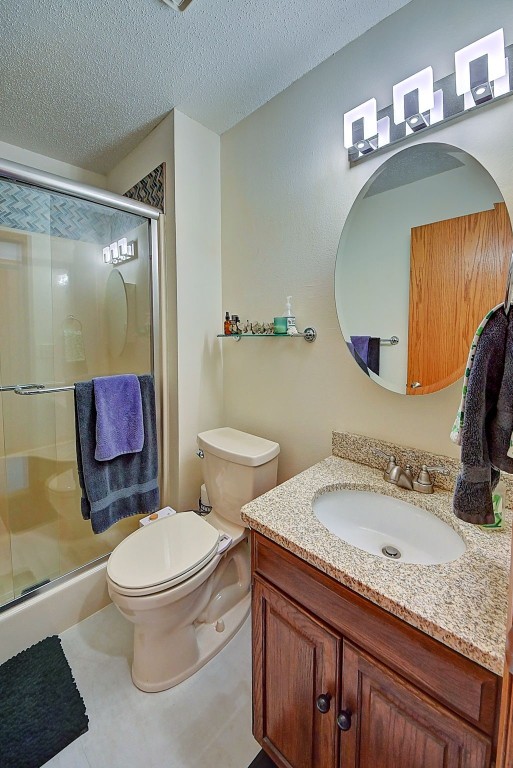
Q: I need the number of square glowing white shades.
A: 3